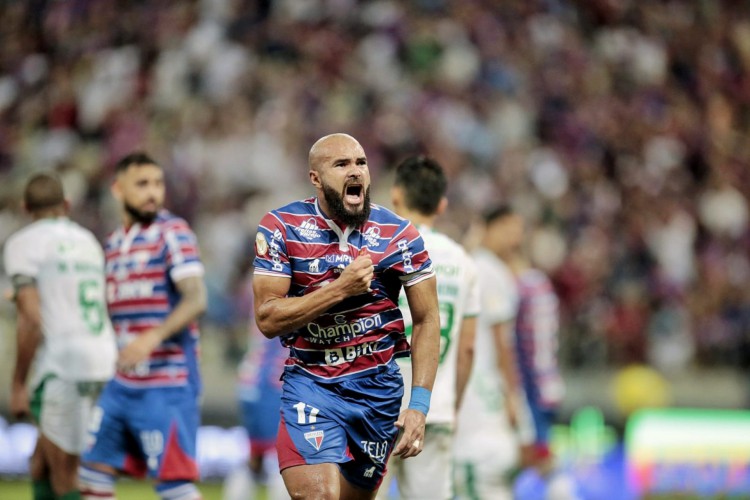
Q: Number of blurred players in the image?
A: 6